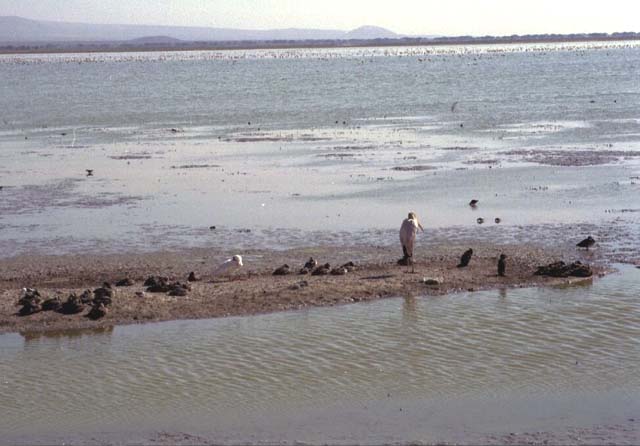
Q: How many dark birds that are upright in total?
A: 2